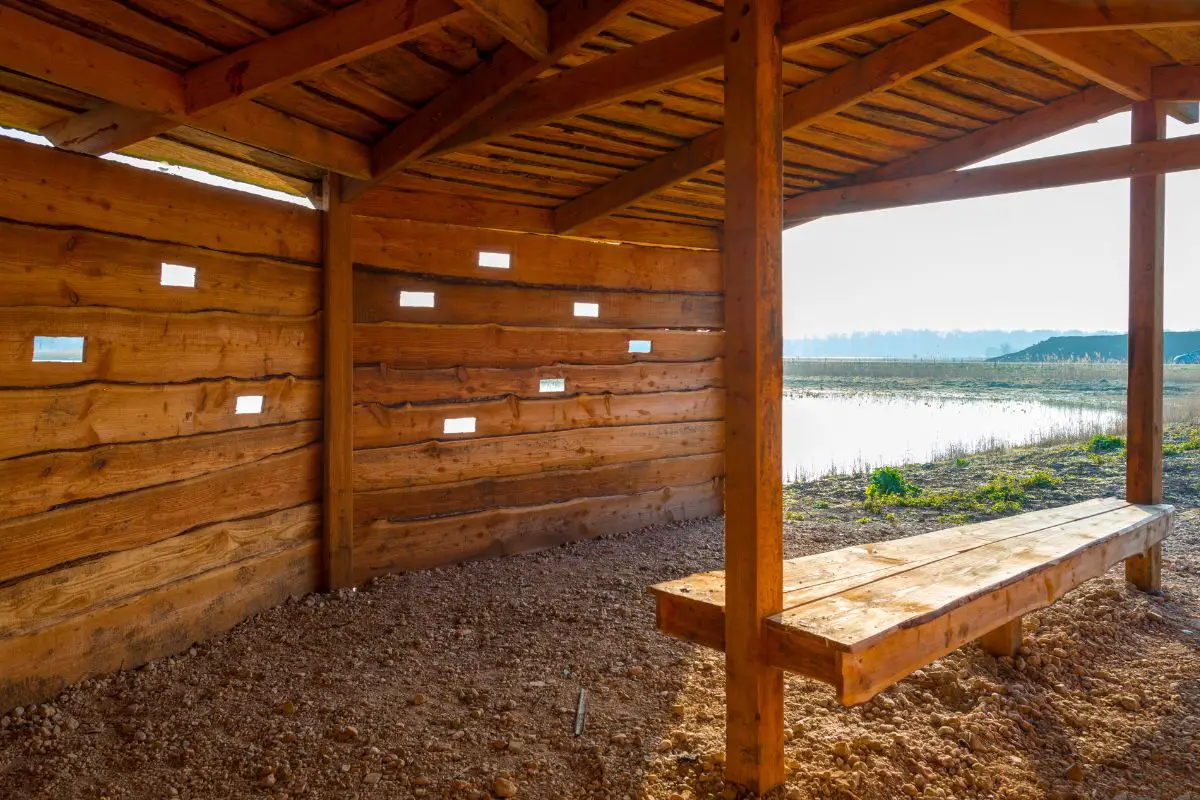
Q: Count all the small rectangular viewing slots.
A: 9